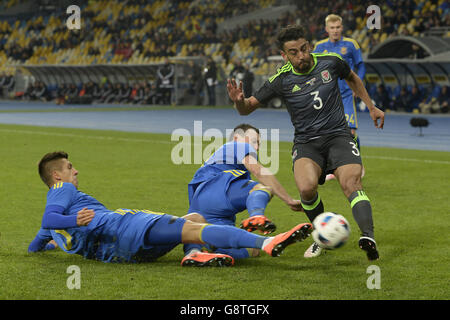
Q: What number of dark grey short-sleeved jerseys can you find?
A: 1